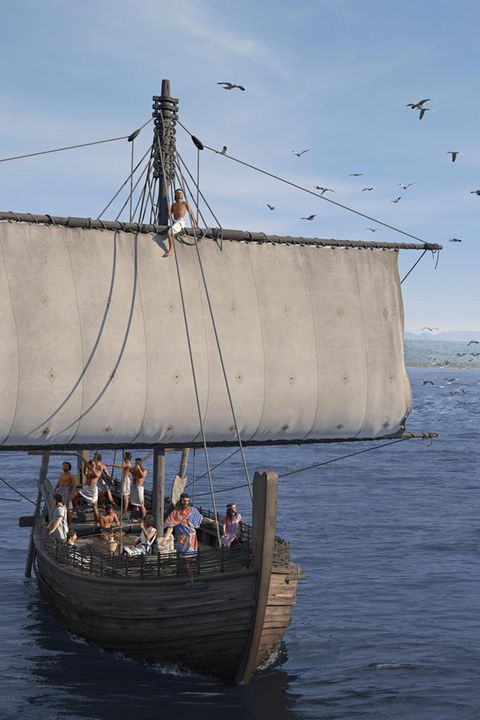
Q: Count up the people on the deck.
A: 11